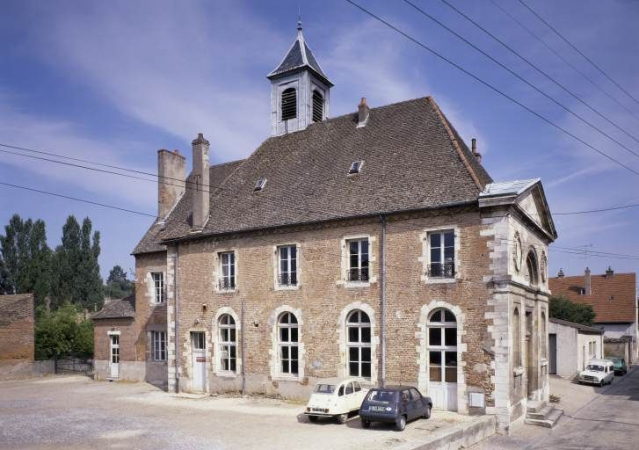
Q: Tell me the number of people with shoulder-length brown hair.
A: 0